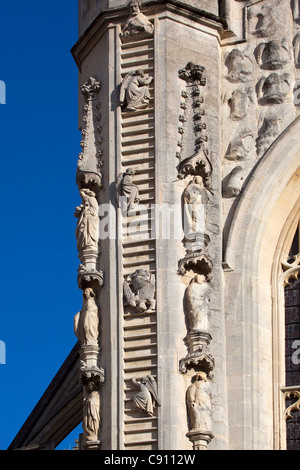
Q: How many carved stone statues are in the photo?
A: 11